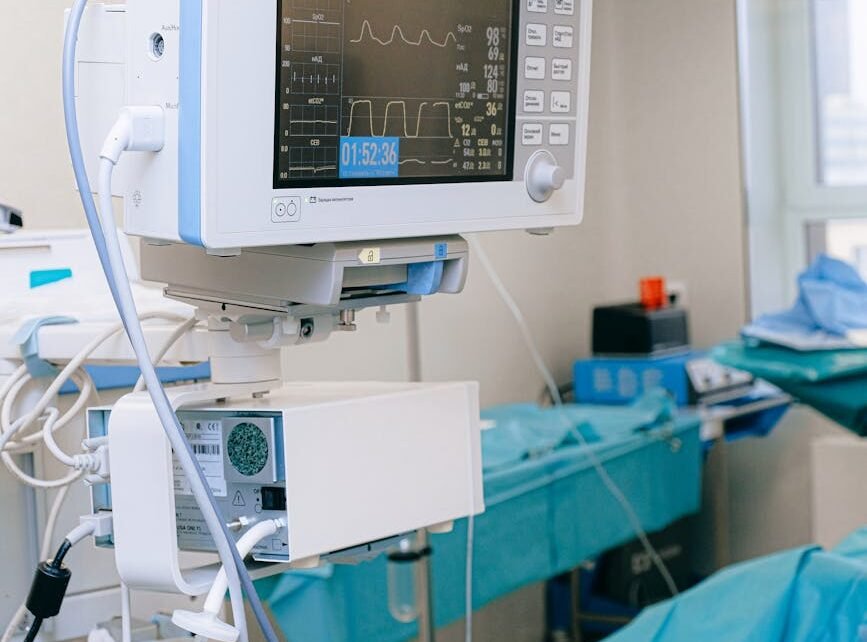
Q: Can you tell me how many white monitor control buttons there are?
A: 10